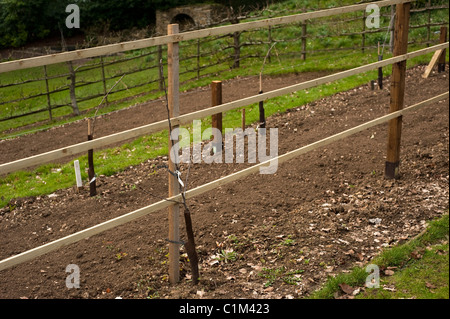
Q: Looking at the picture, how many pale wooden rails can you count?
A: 3